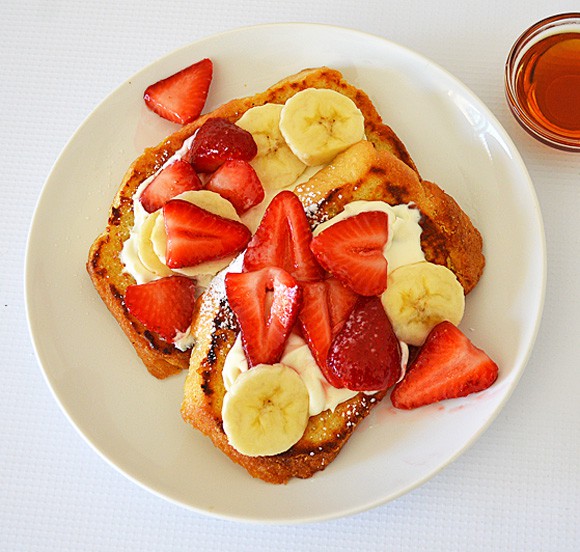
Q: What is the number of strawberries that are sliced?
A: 12